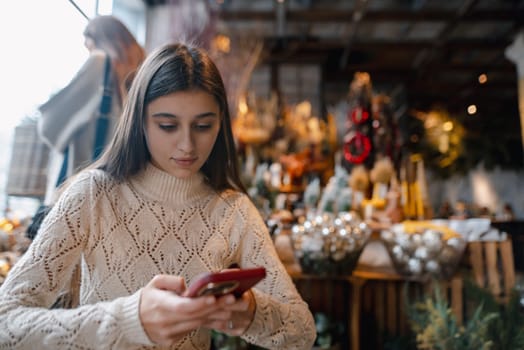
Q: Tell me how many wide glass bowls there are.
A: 2